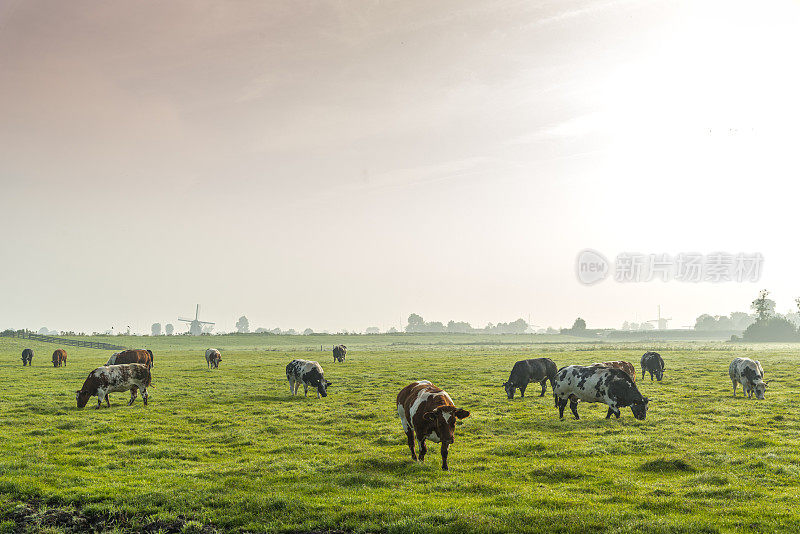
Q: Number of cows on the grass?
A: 13